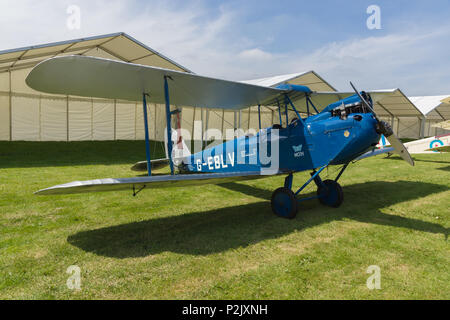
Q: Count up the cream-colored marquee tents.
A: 4